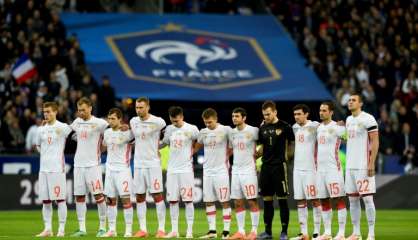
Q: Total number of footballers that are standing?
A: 11